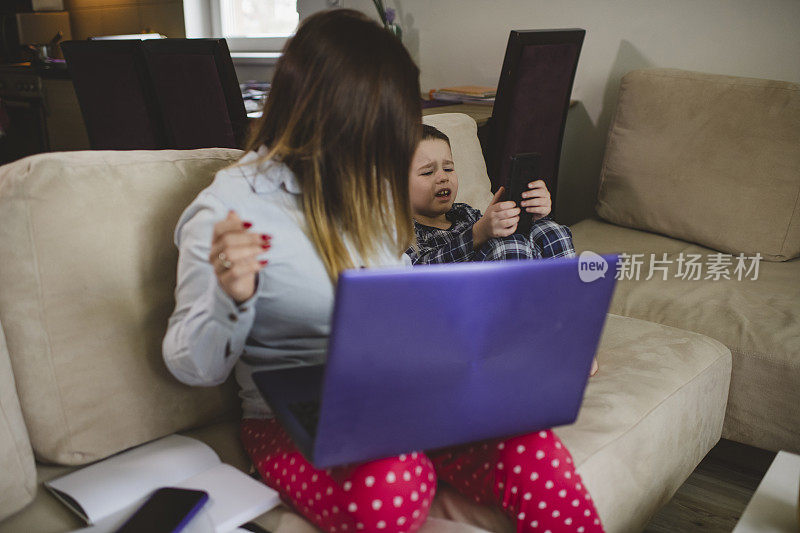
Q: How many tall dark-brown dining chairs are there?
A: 3